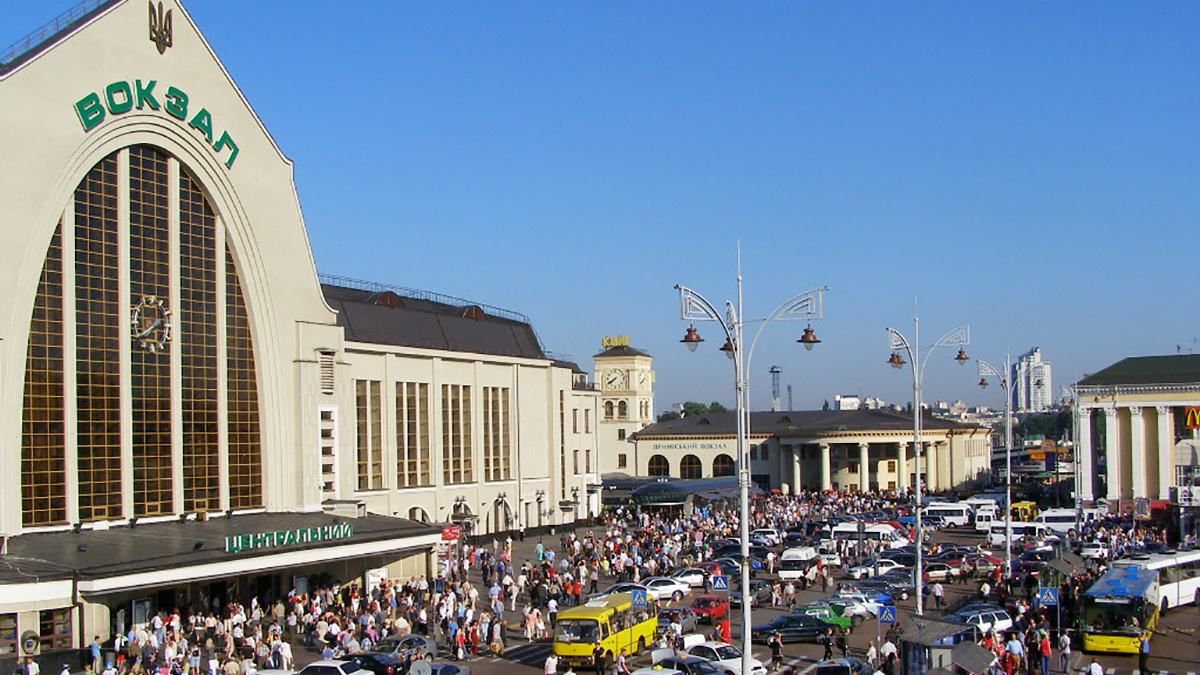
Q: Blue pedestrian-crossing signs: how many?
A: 4